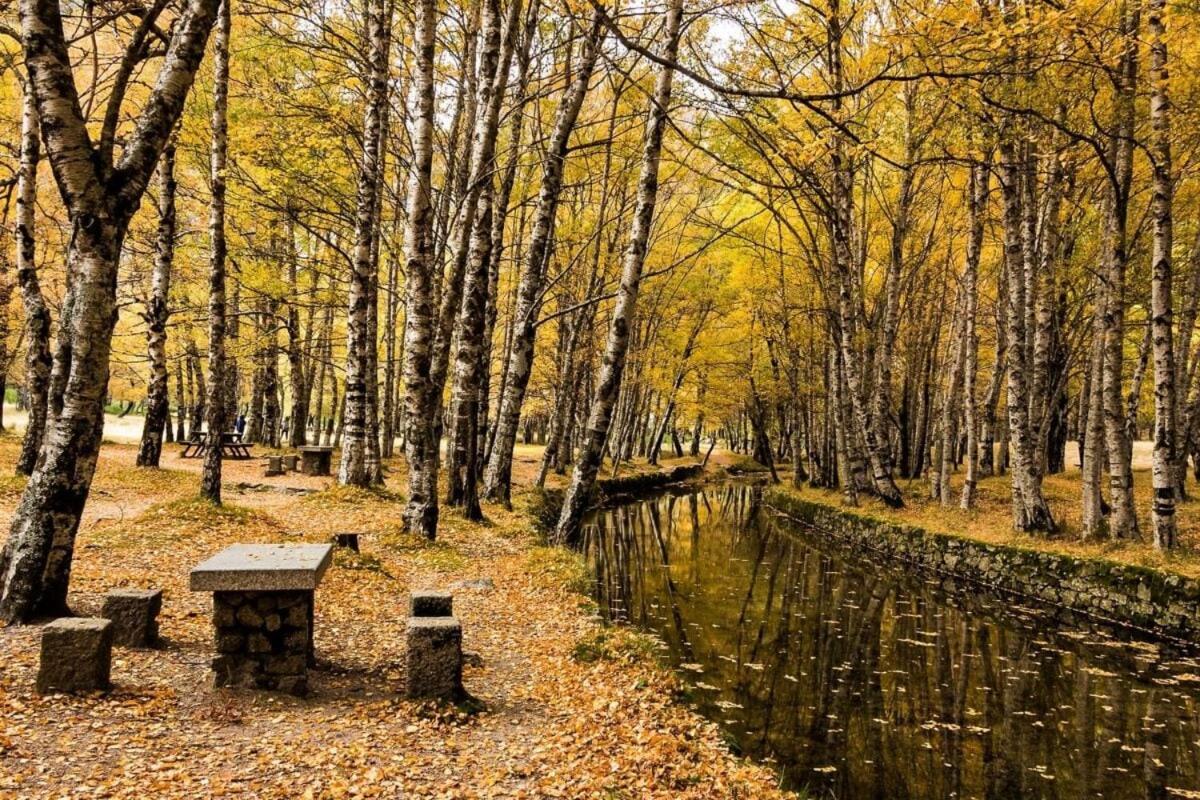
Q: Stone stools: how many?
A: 6